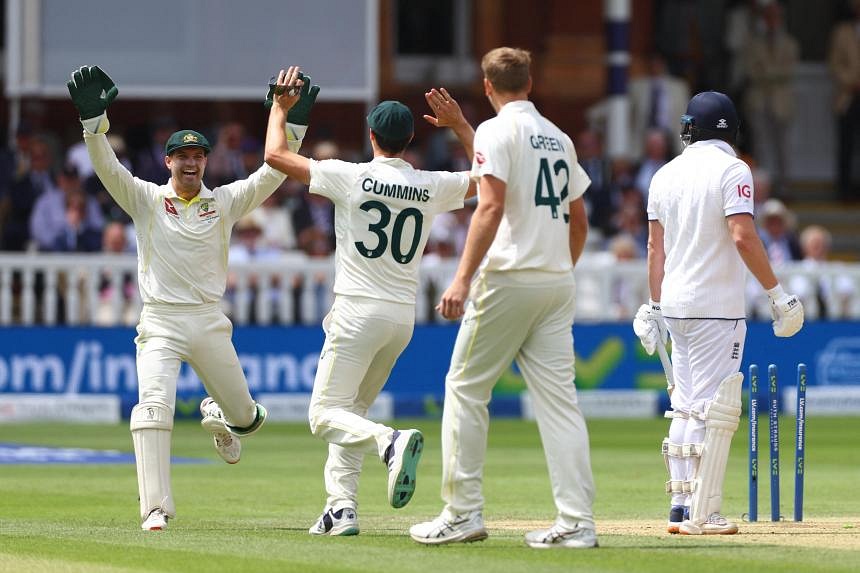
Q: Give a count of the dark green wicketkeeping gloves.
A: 2